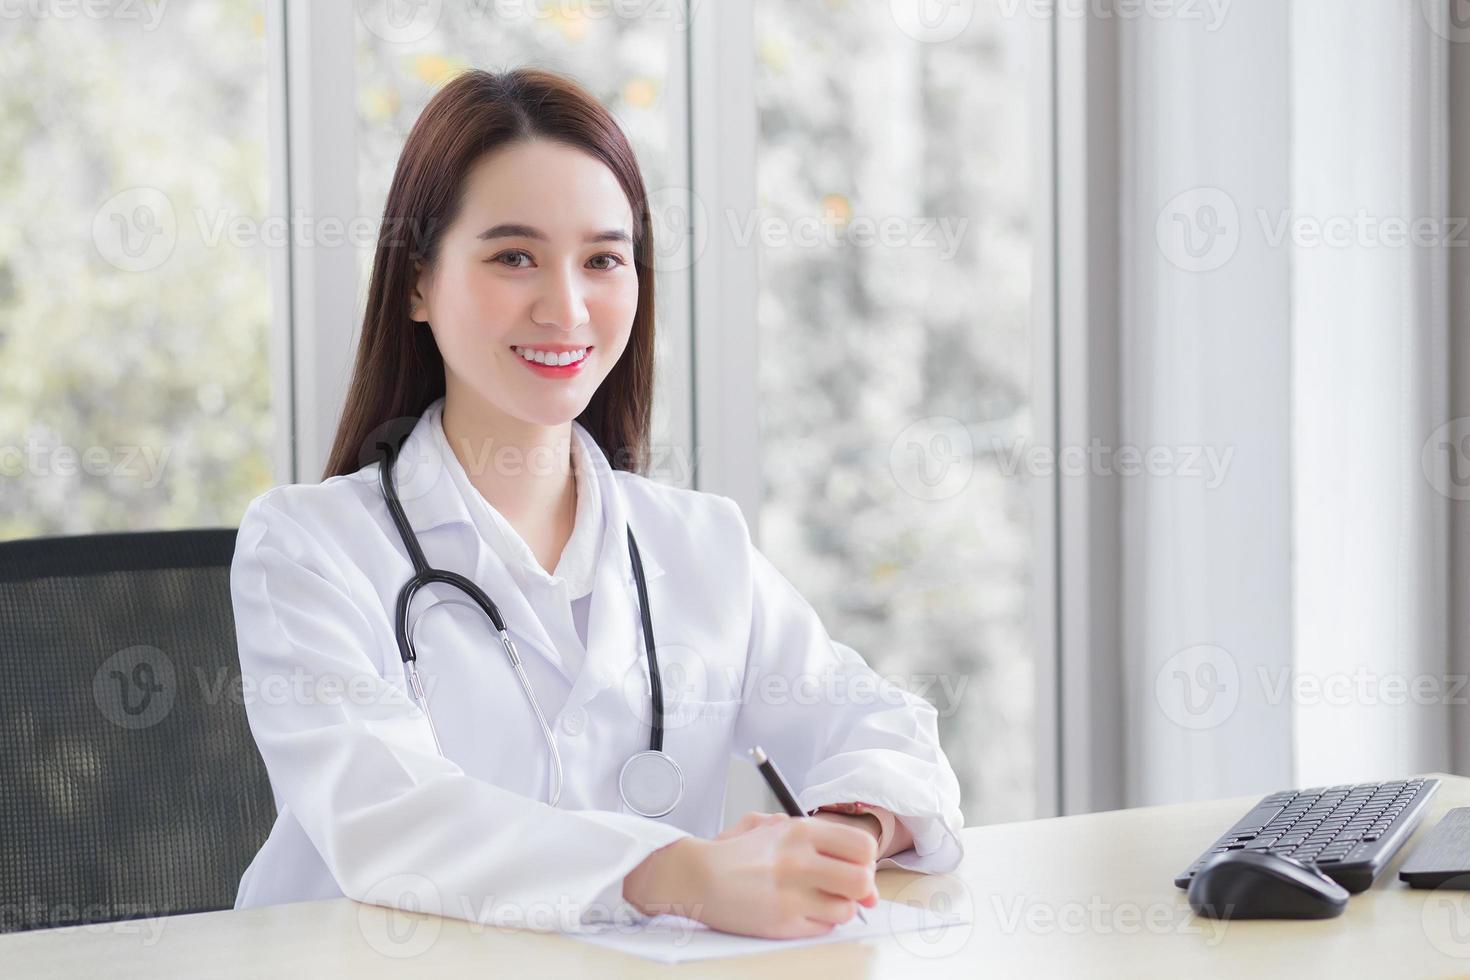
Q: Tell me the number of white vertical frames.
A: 3